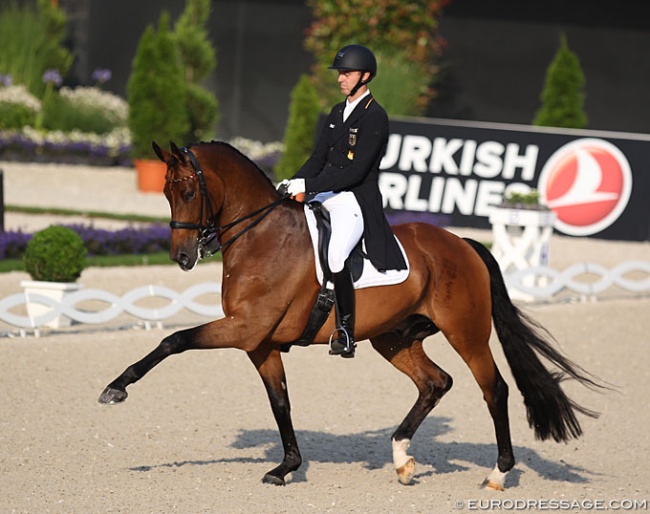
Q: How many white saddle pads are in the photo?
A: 1